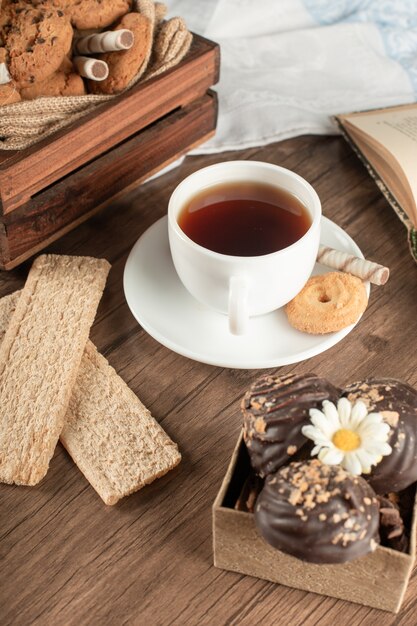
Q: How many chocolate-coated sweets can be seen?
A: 3